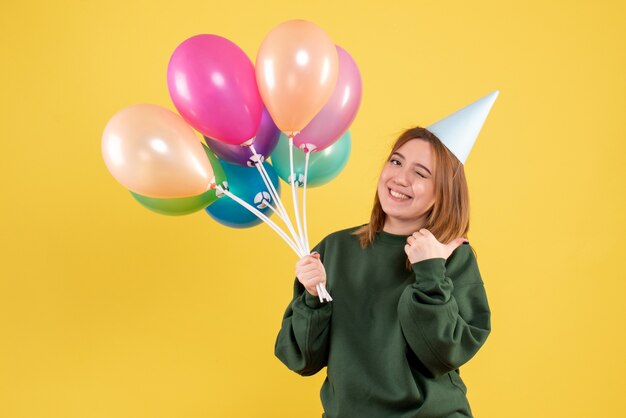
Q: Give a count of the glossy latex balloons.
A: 8